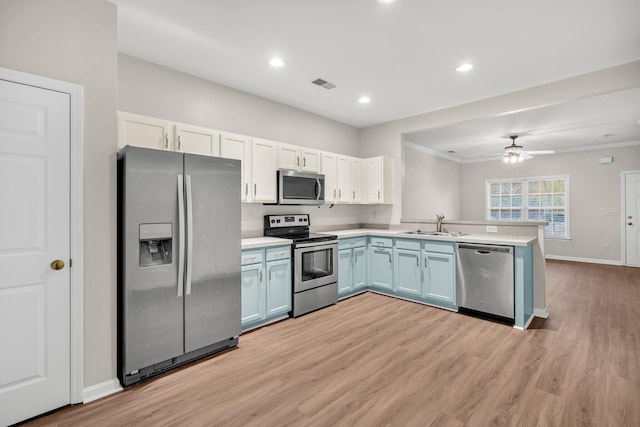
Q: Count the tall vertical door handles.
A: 2